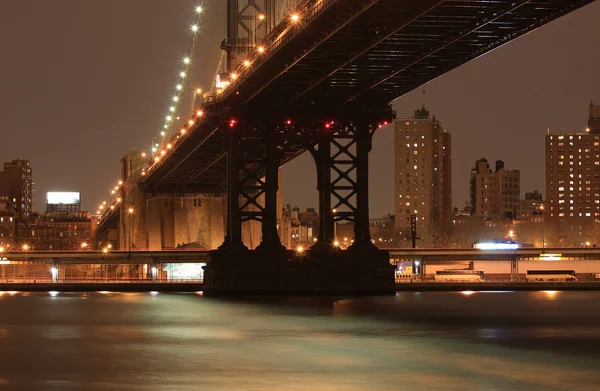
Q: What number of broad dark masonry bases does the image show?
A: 1